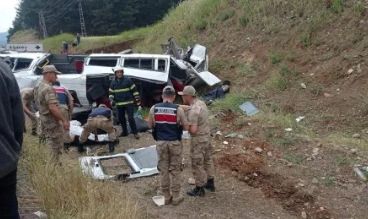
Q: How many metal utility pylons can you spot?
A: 2